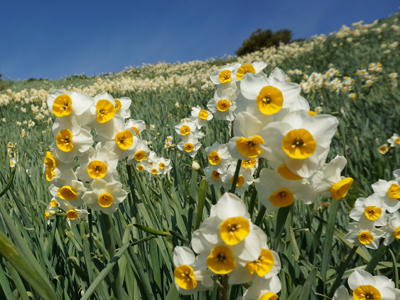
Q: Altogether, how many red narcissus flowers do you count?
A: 0